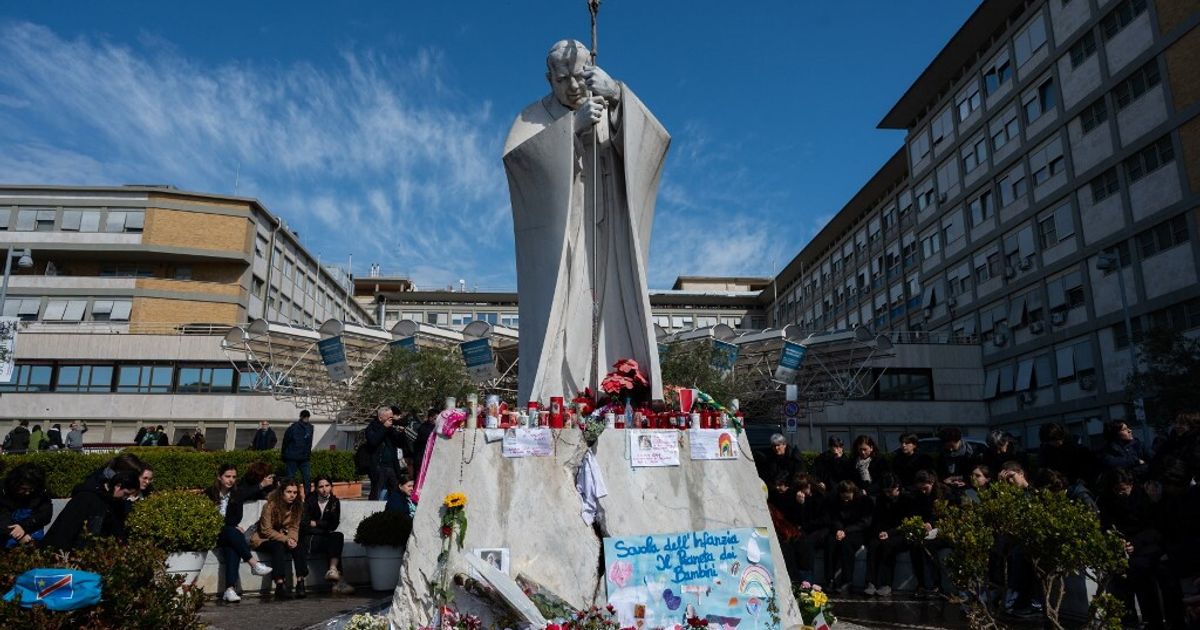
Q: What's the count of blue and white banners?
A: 5